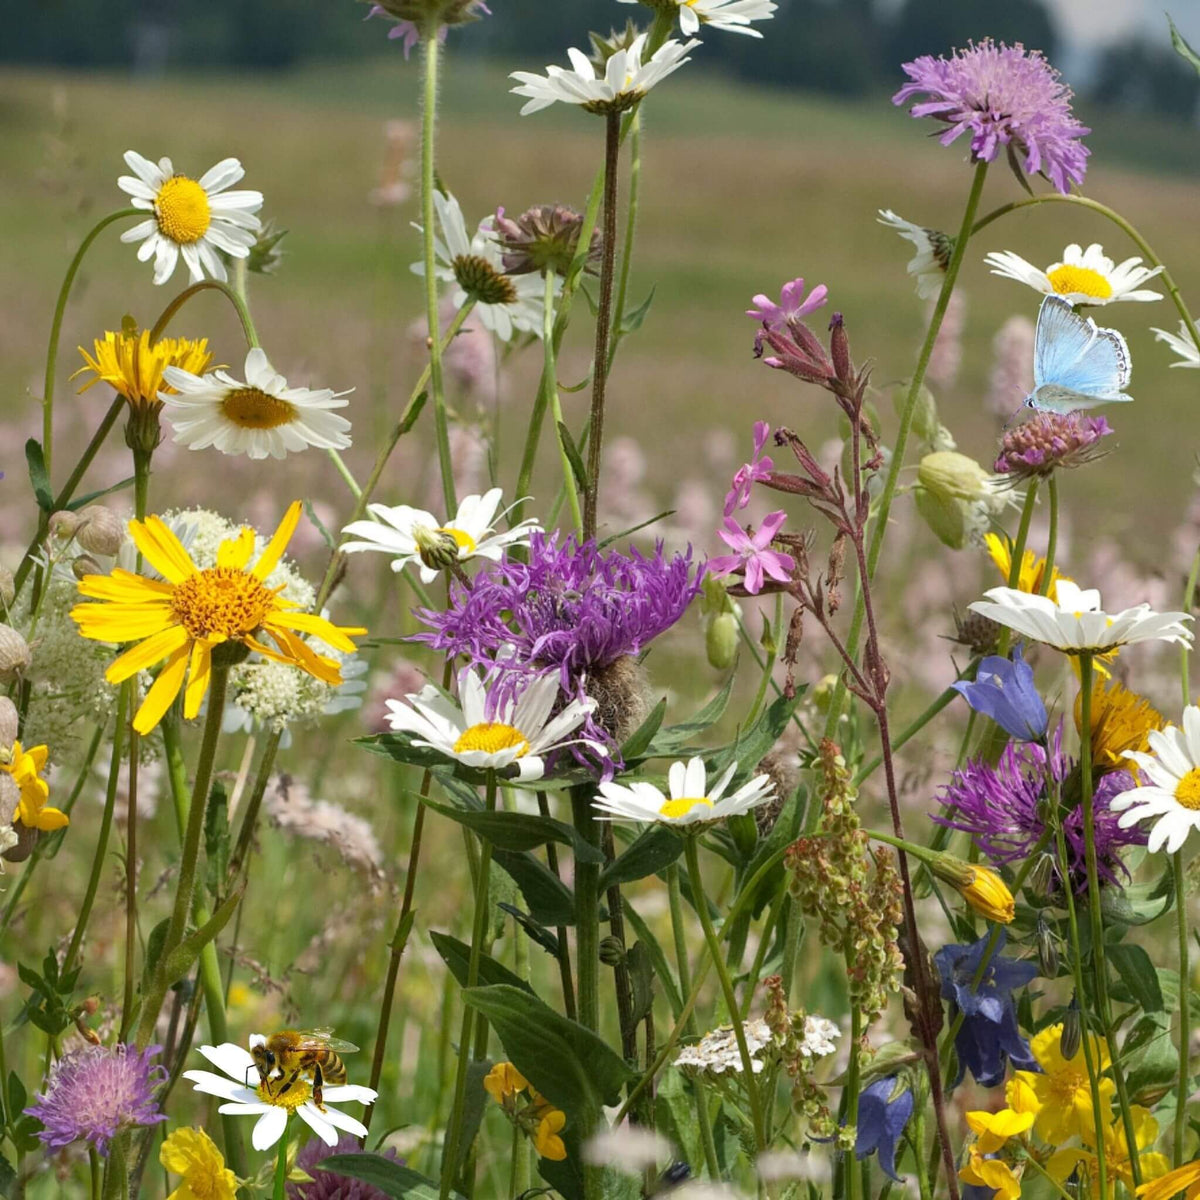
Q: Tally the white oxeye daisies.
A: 14